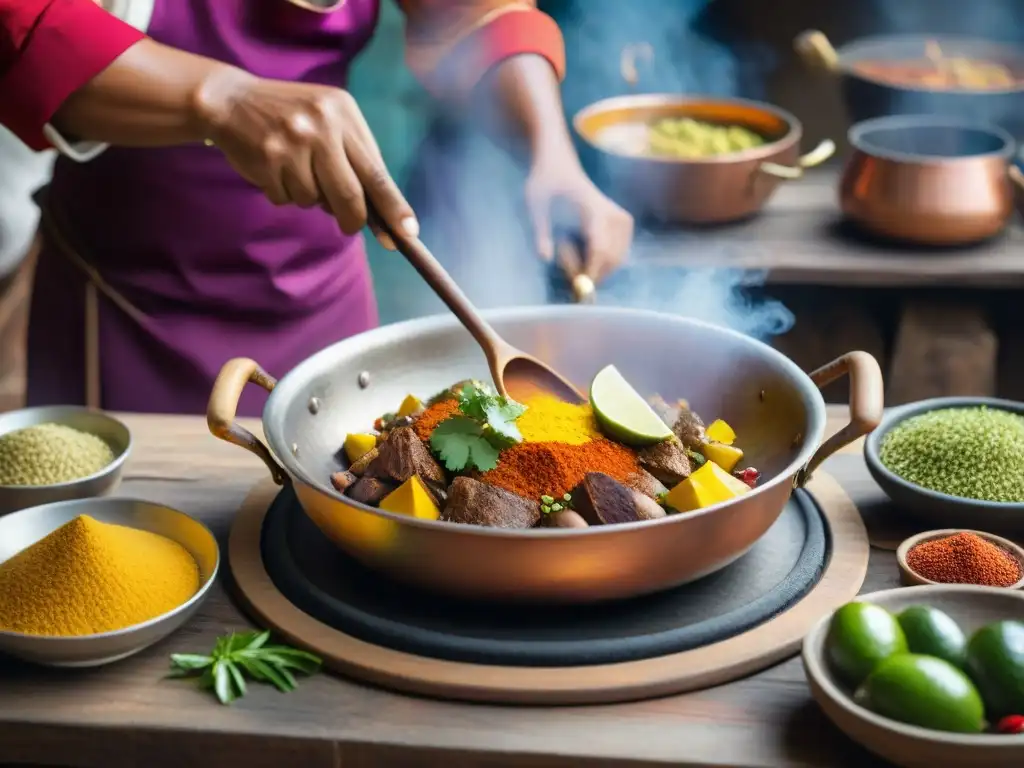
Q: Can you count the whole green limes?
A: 4